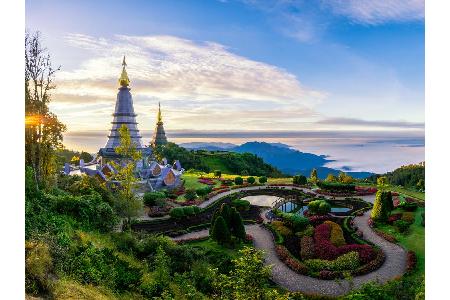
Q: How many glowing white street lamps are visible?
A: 0